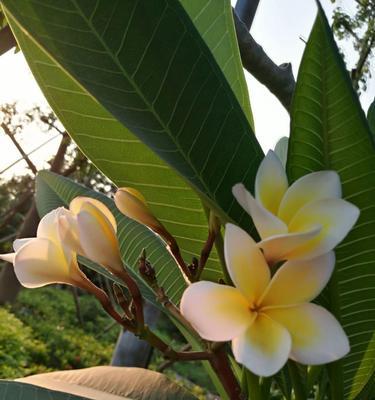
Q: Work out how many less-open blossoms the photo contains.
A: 3